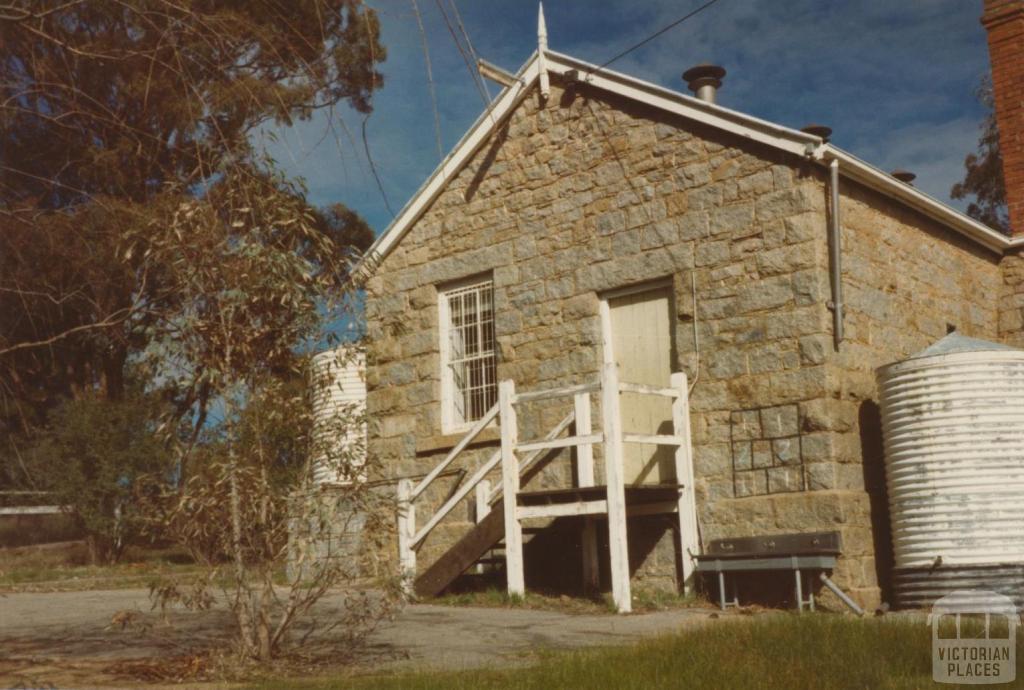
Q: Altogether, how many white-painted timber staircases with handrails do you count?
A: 1